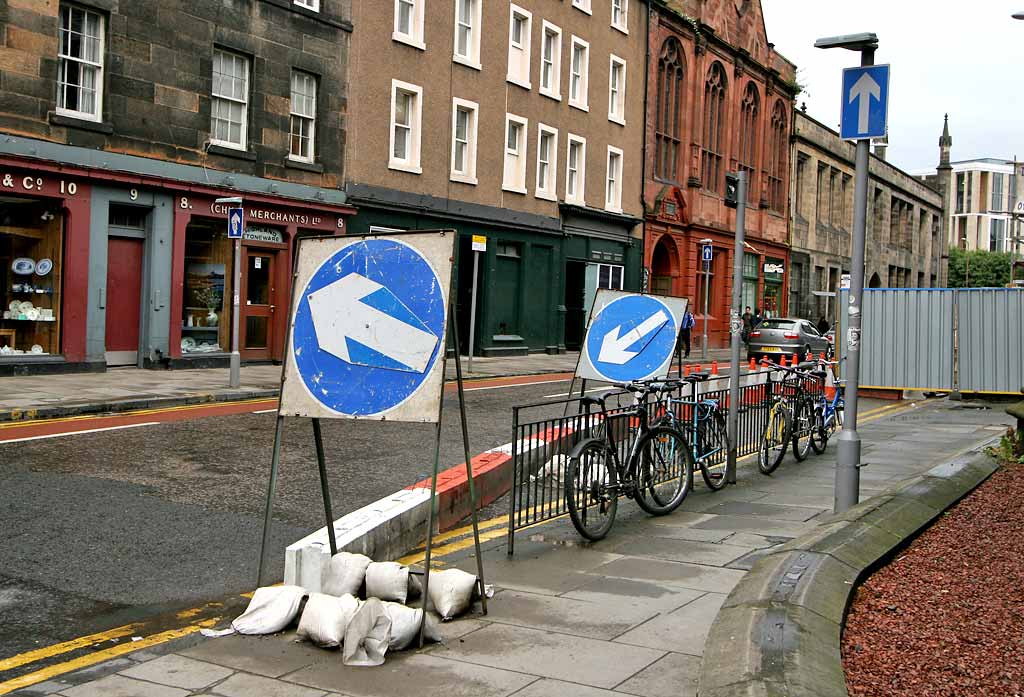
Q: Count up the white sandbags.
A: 7